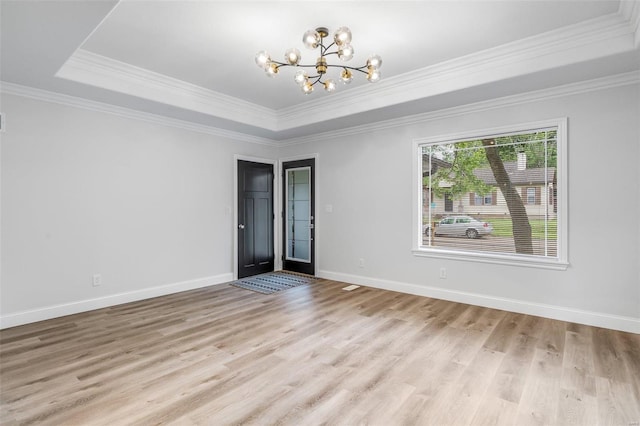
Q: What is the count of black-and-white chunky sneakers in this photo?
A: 0